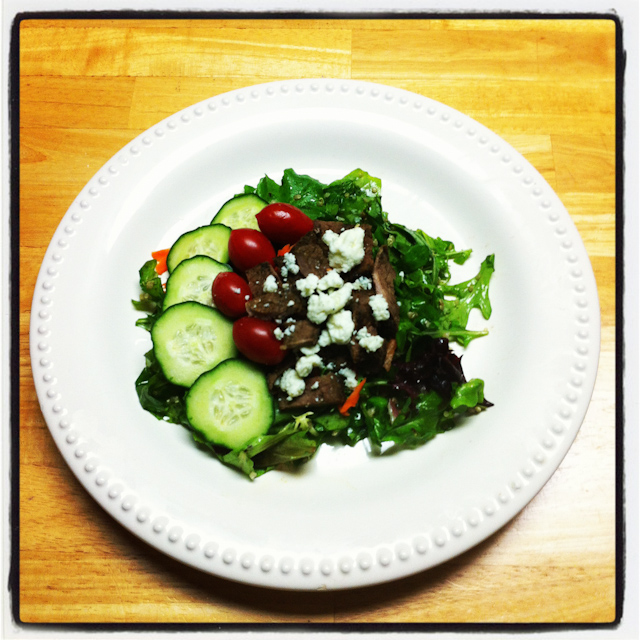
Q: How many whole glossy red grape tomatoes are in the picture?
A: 4